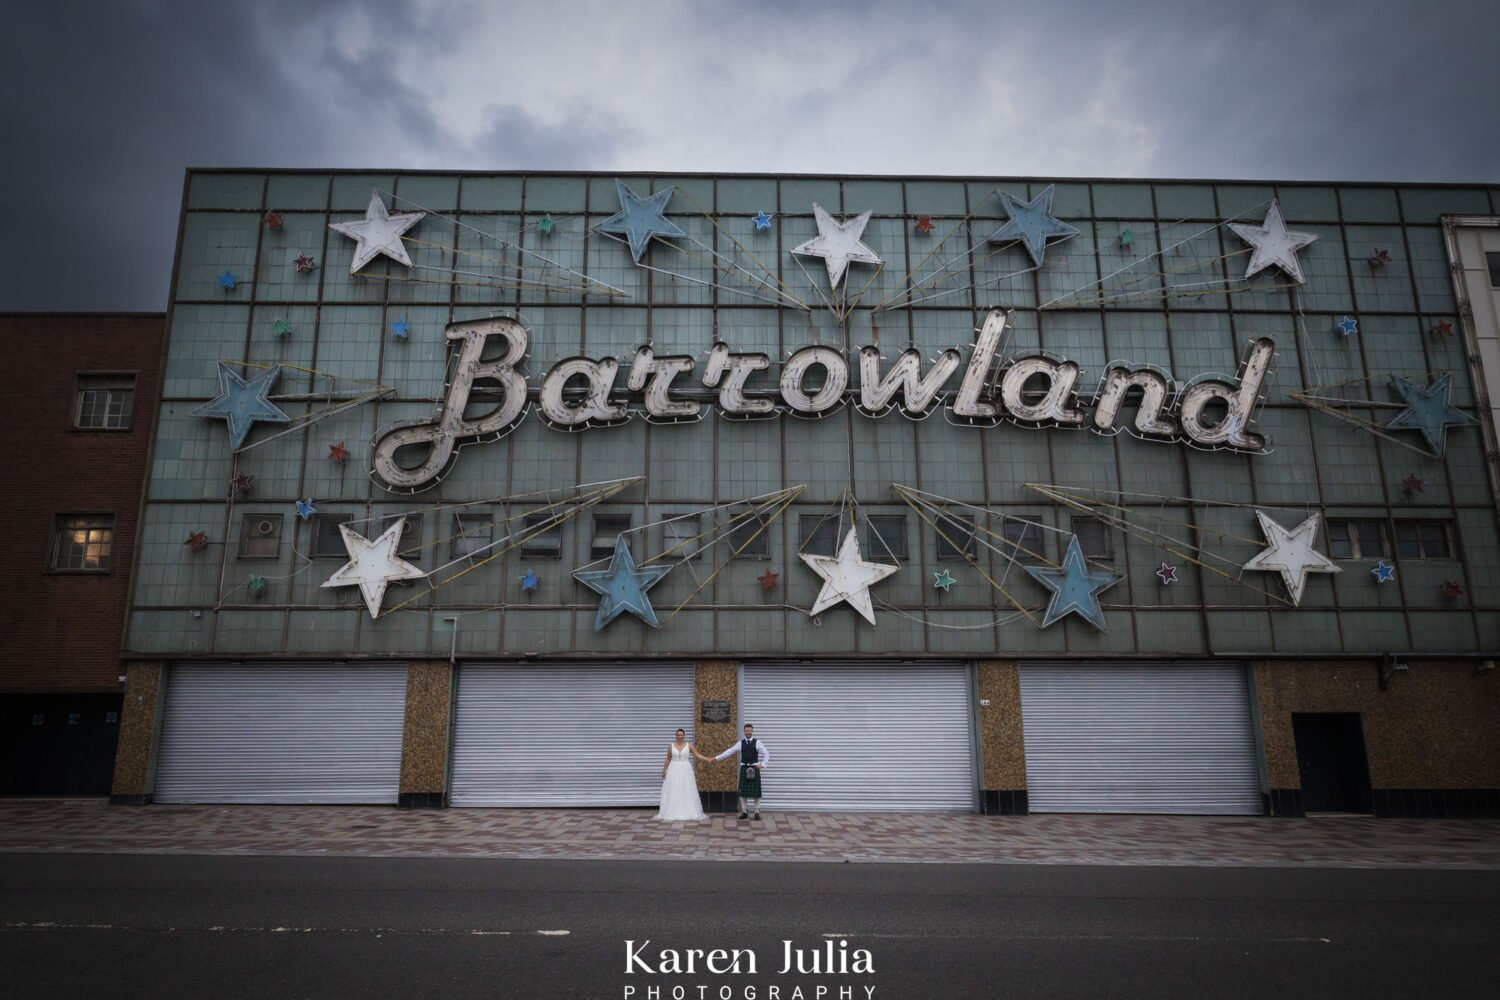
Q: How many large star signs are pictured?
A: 12